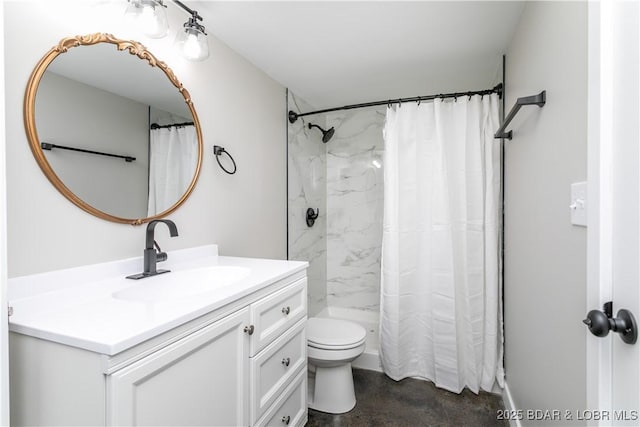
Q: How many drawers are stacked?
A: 3